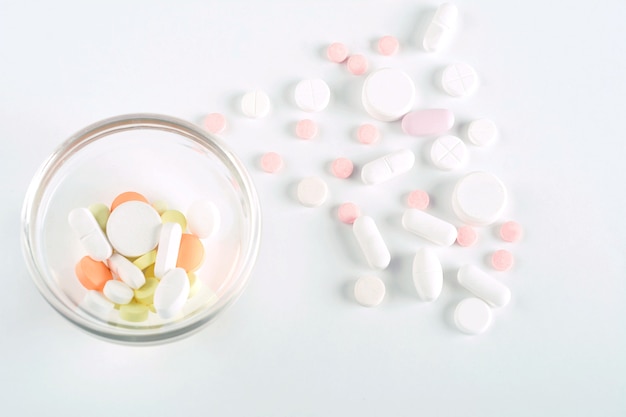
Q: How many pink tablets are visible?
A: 14